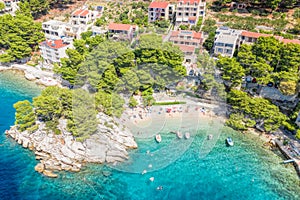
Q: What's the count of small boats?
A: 5